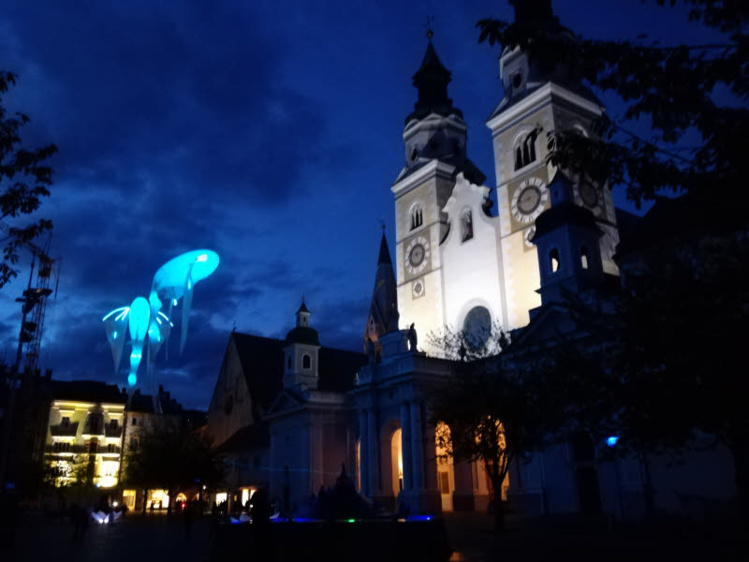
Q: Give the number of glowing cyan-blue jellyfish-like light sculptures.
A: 2